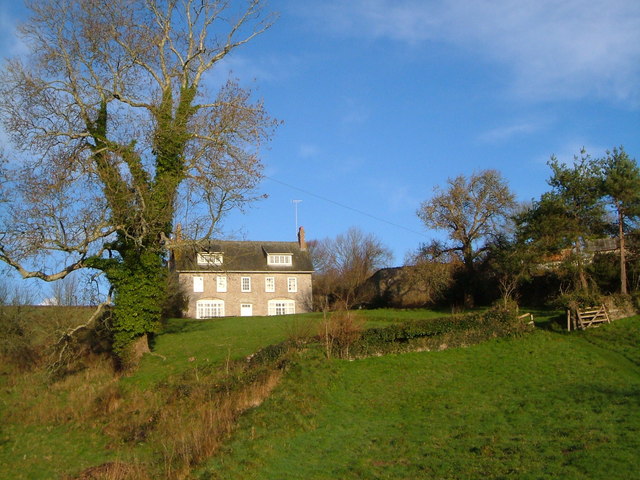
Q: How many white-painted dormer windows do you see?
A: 2